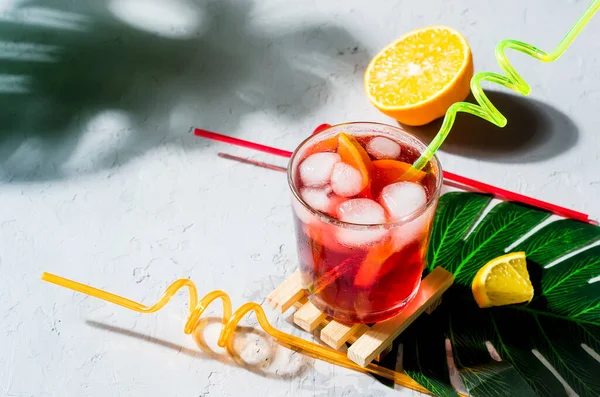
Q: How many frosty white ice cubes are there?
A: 6